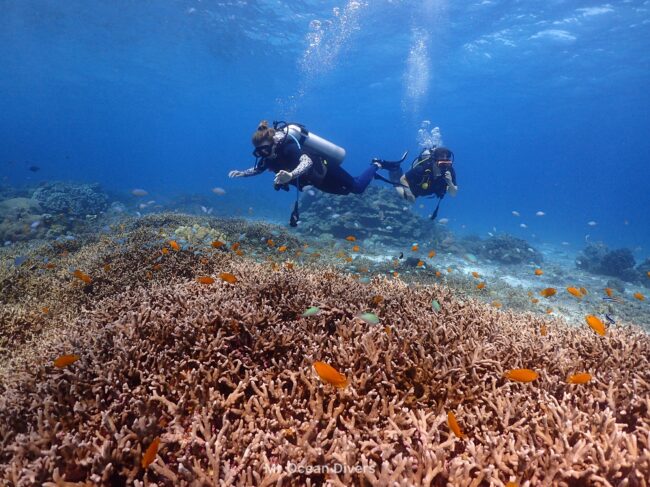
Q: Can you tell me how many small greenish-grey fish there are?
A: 3